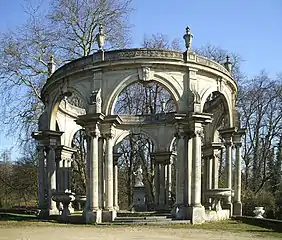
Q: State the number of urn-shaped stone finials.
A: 4